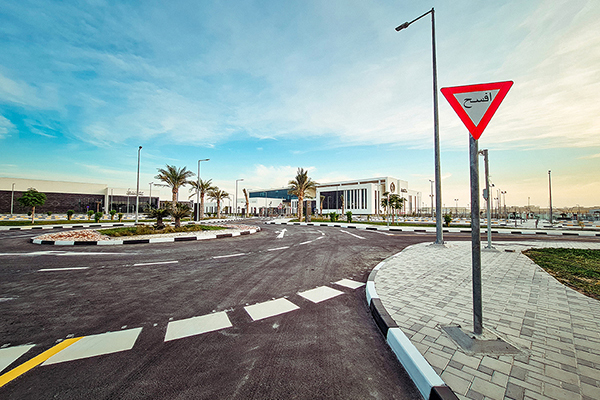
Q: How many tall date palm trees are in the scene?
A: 4